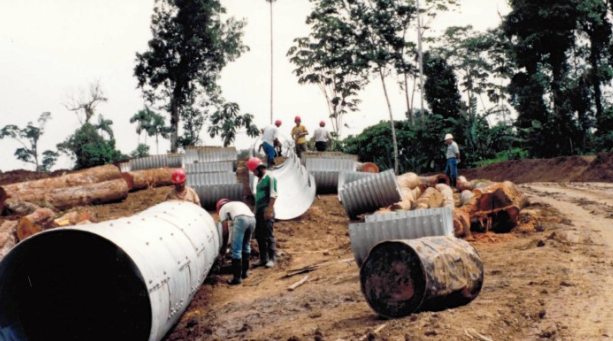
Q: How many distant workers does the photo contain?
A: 4